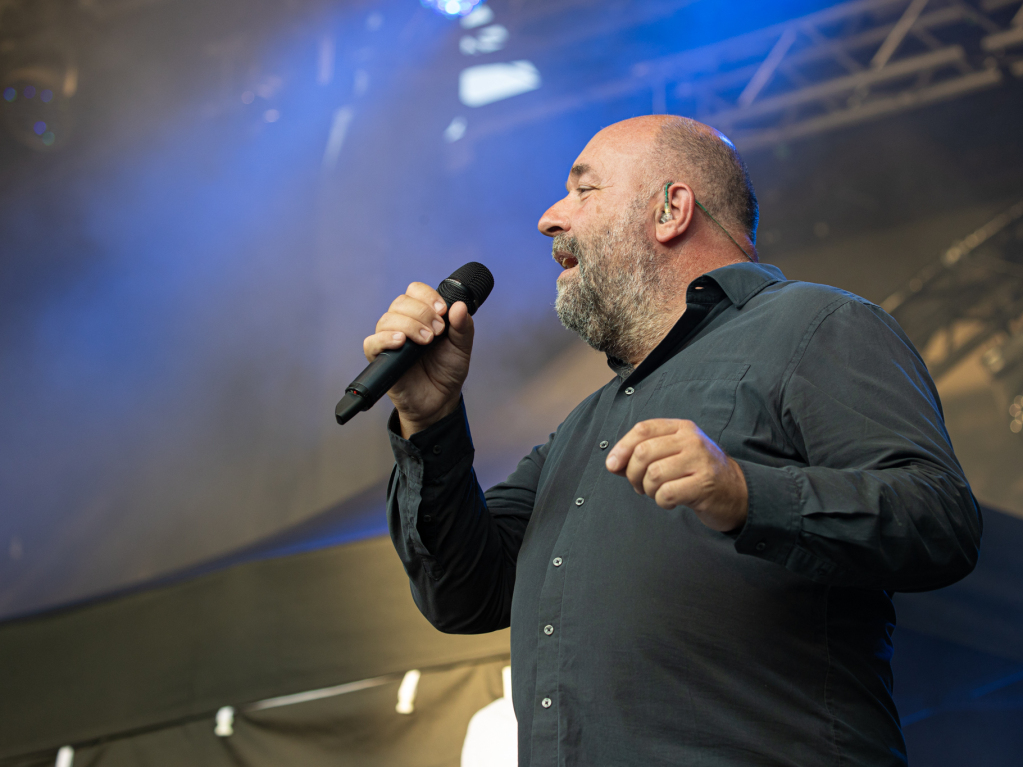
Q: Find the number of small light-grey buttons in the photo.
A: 6